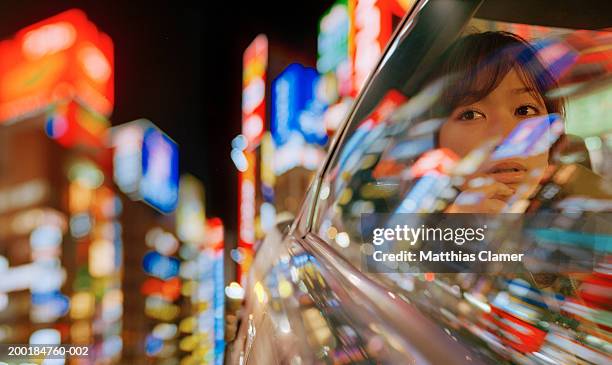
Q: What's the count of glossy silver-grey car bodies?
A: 1